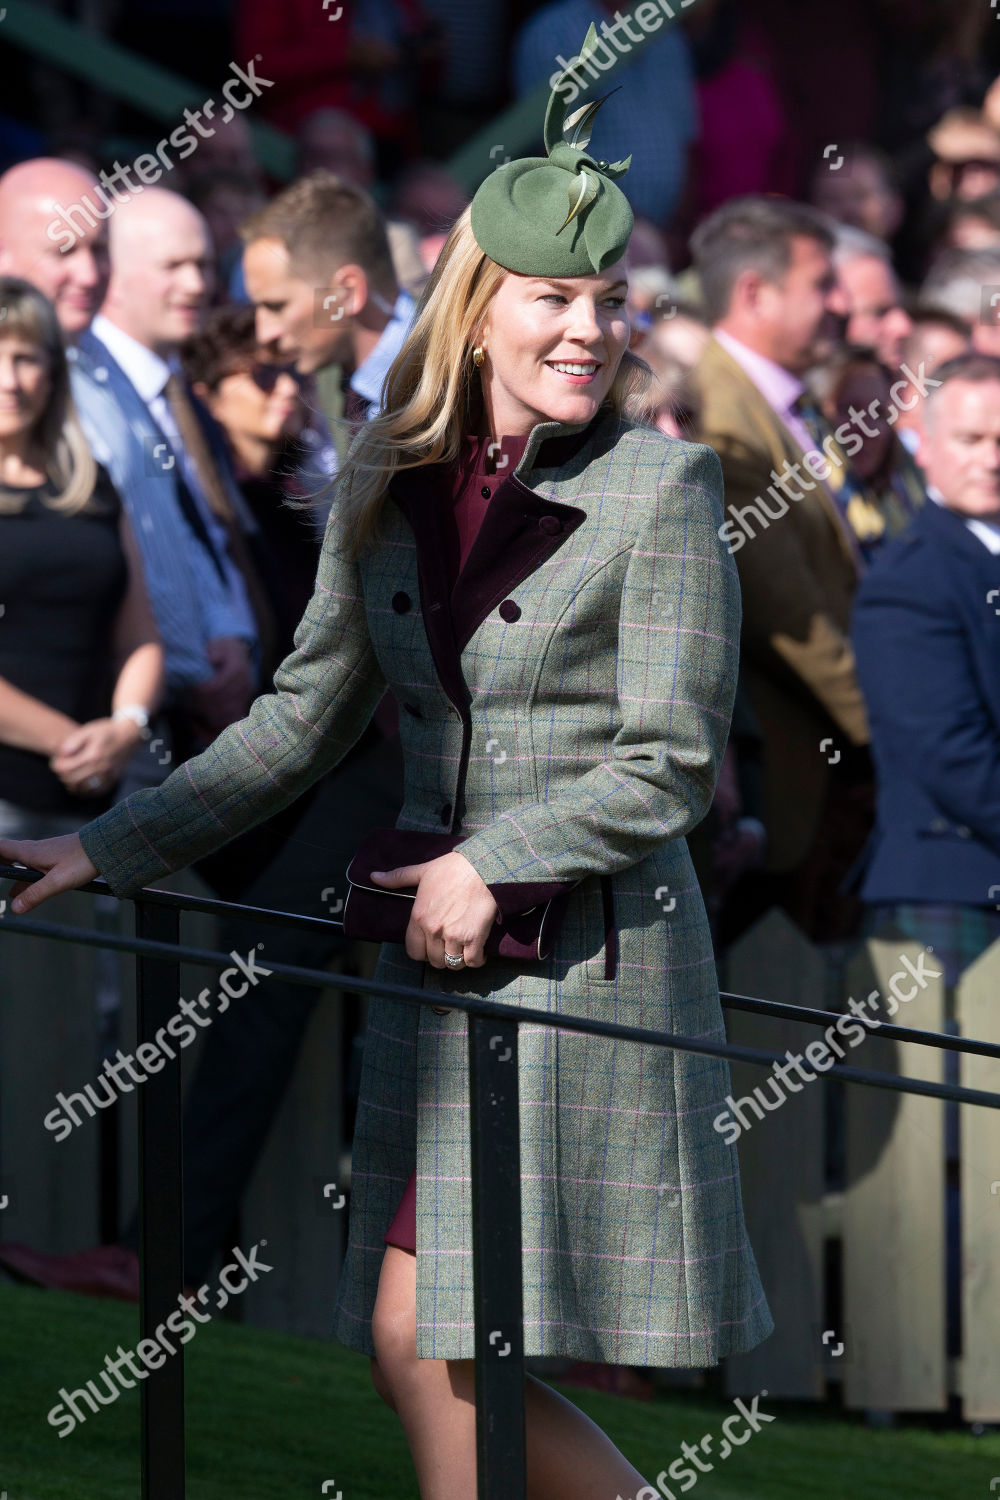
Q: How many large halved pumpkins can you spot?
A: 0